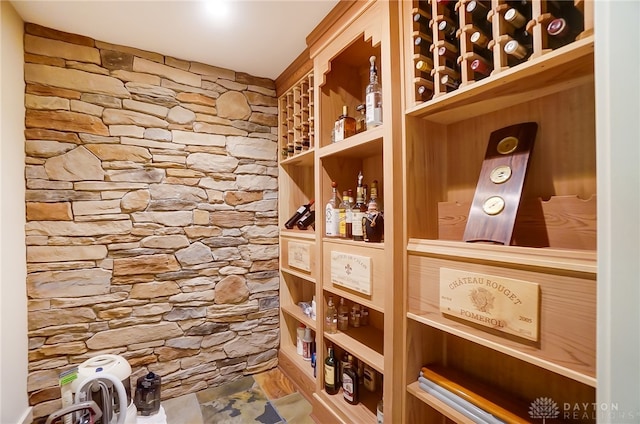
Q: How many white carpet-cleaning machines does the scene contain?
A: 1